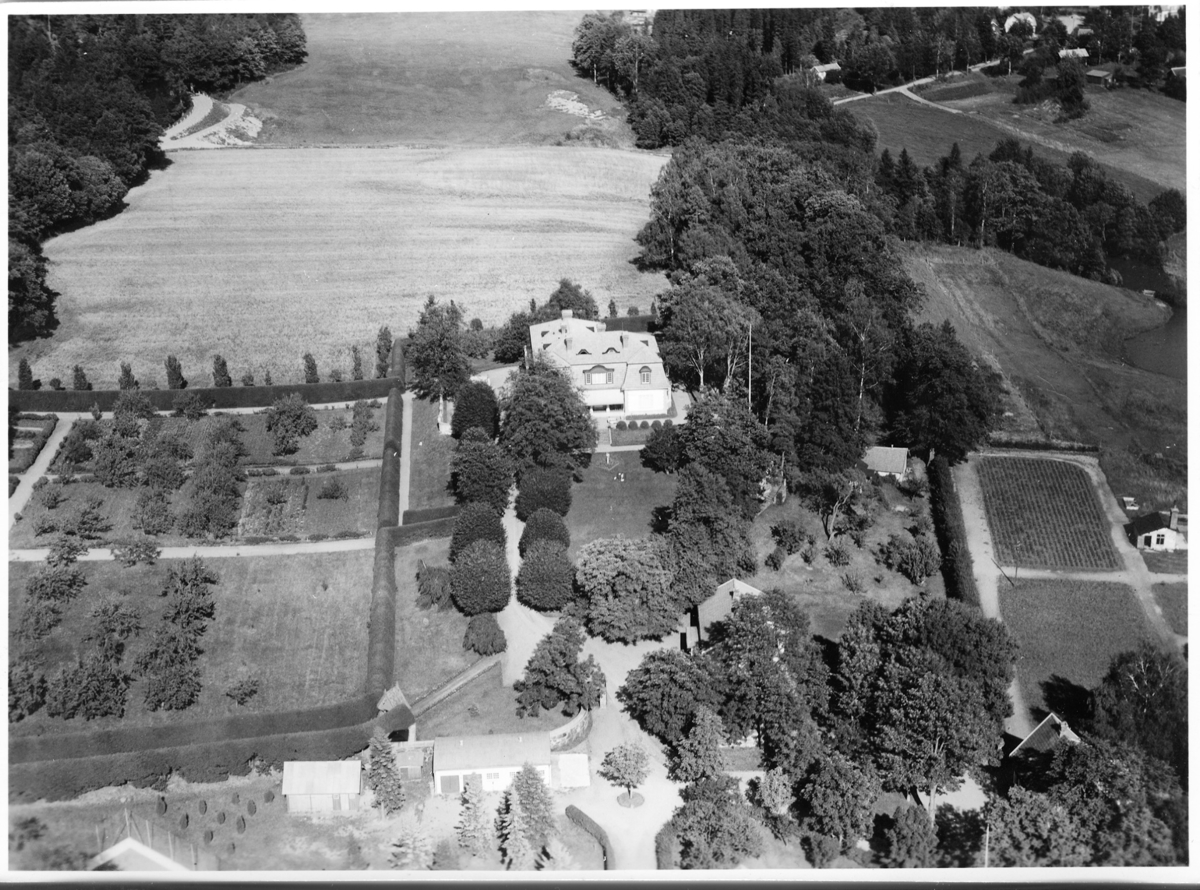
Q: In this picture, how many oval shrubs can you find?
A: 10